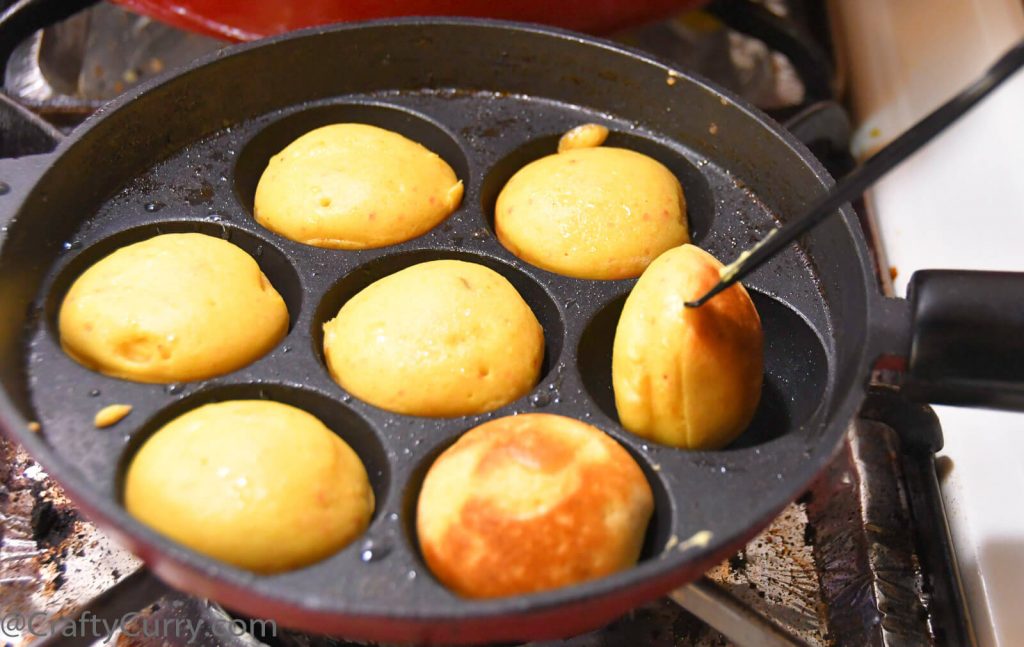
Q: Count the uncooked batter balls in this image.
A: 5